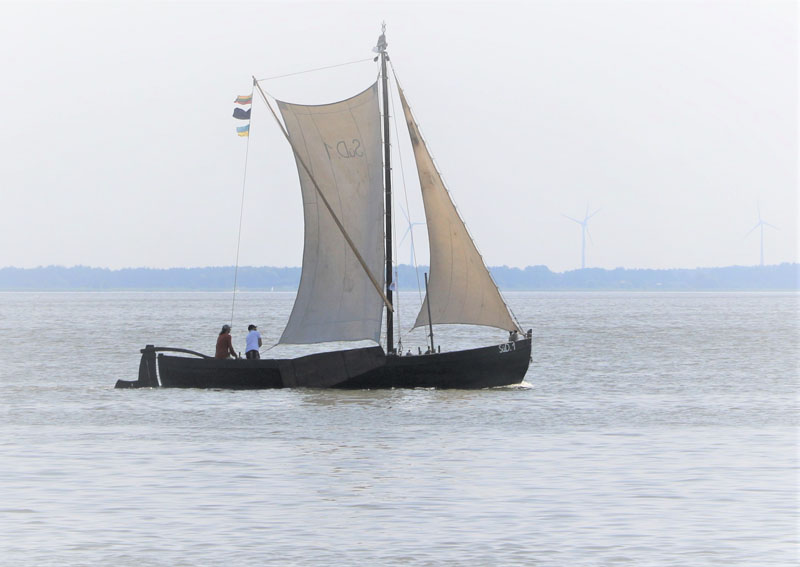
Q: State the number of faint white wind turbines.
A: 3